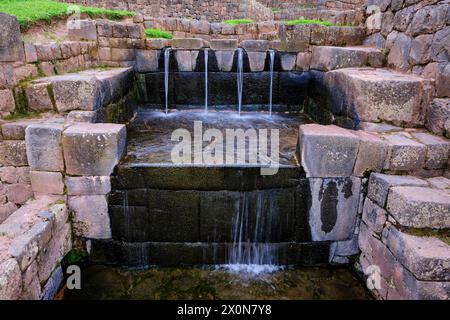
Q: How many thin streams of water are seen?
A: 4